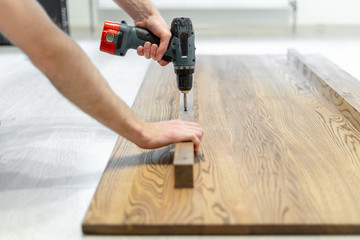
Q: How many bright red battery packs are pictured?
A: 1